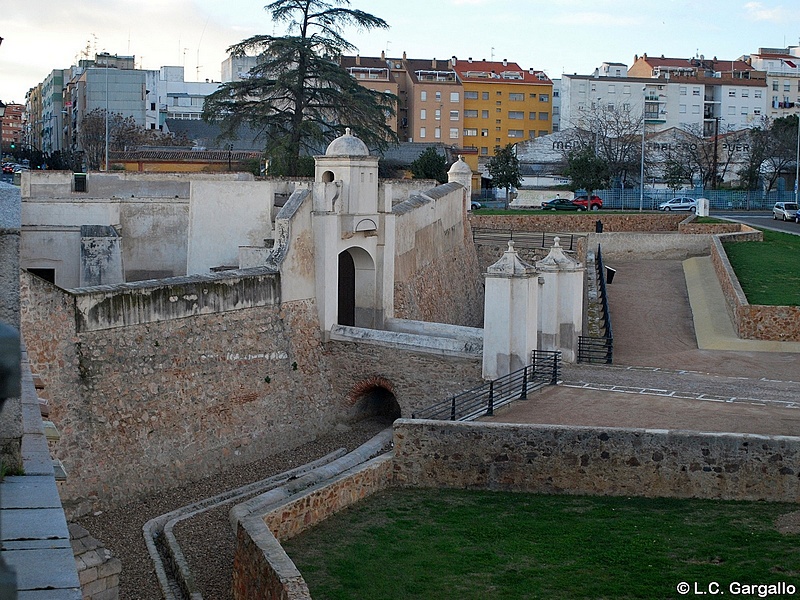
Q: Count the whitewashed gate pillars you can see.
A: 2